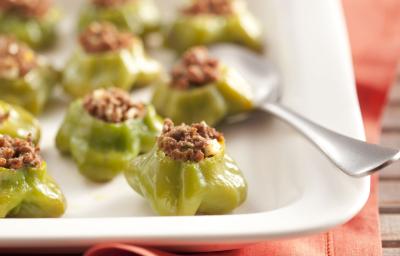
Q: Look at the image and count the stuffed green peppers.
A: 10